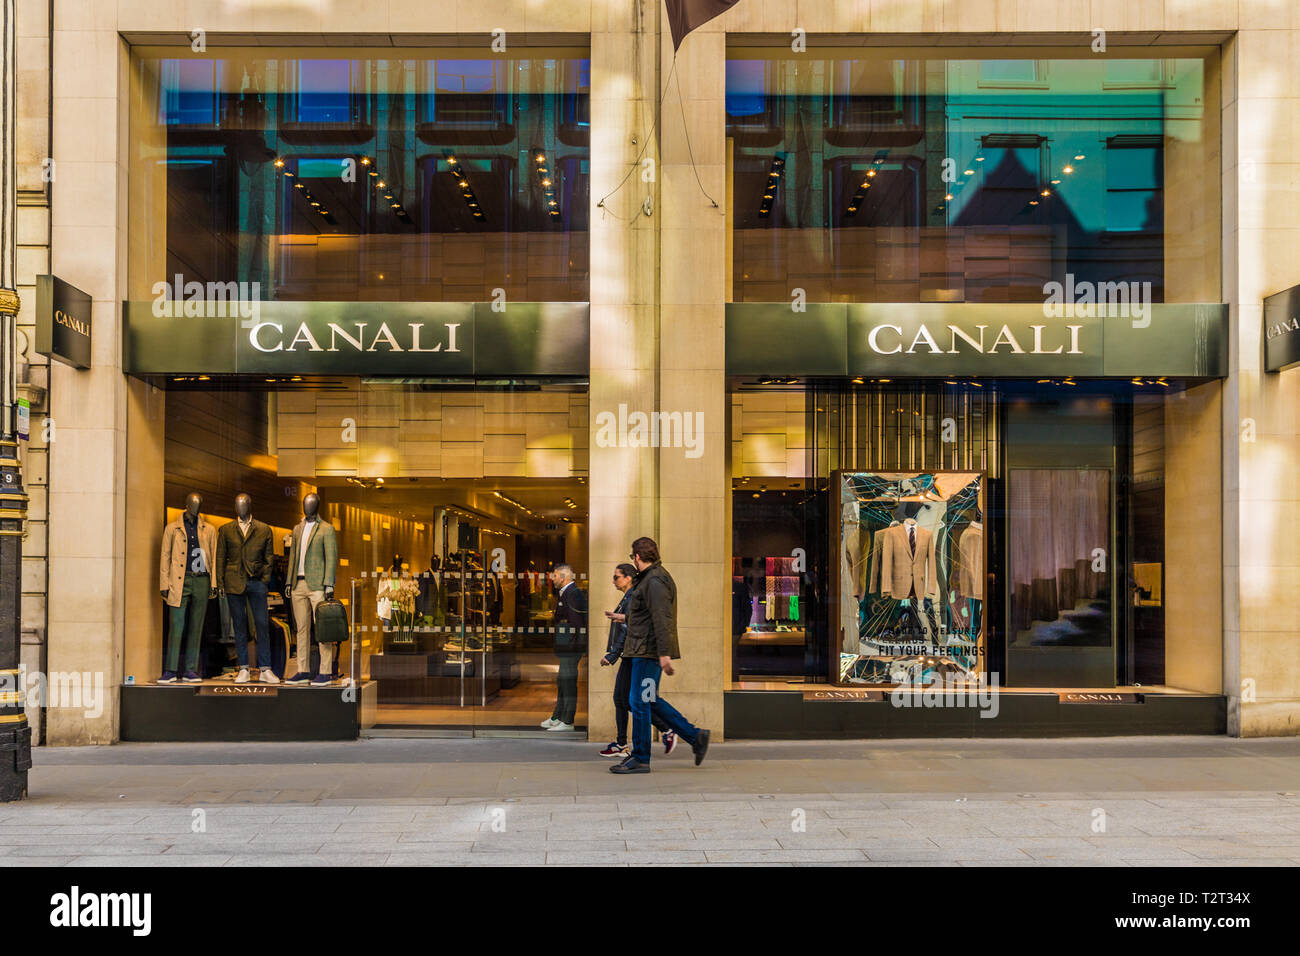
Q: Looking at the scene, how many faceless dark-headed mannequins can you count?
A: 3